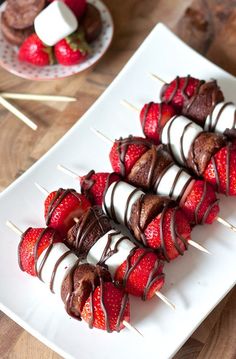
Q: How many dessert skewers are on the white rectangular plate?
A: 6